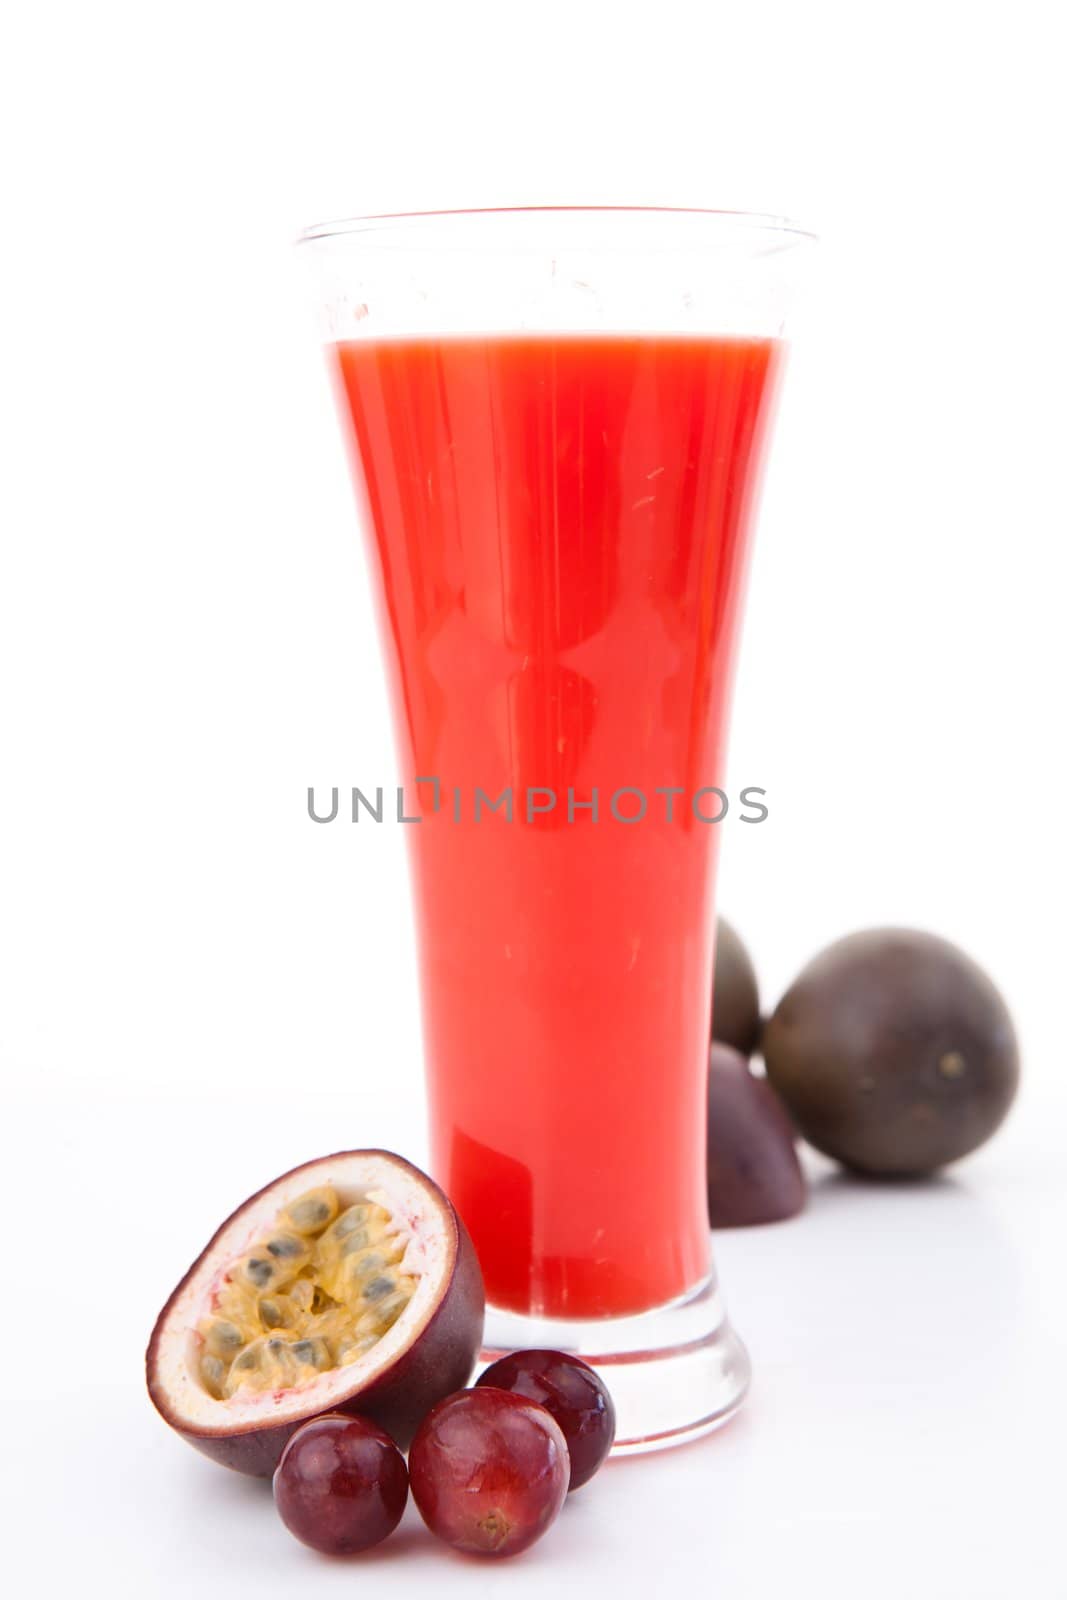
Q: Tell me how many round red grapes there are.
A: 3